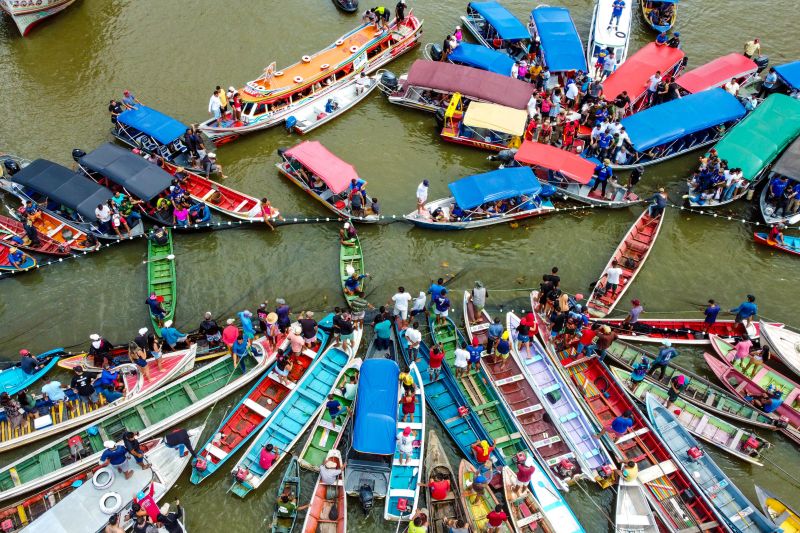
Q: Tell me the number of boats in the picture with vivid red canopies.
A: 3